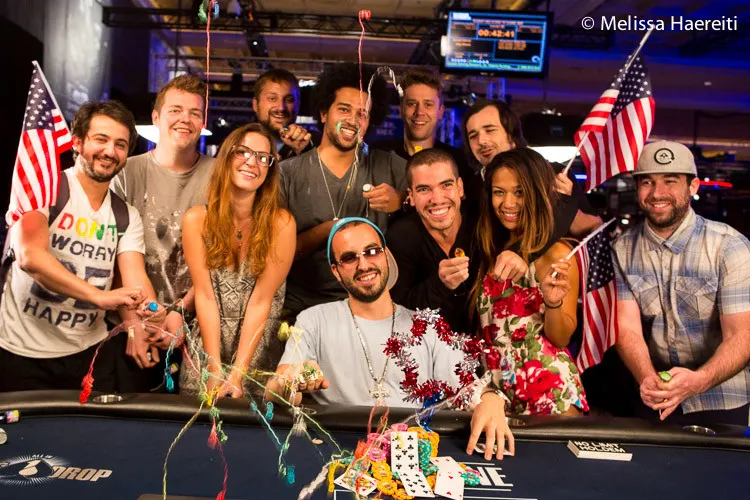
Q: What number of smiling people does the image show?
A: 11